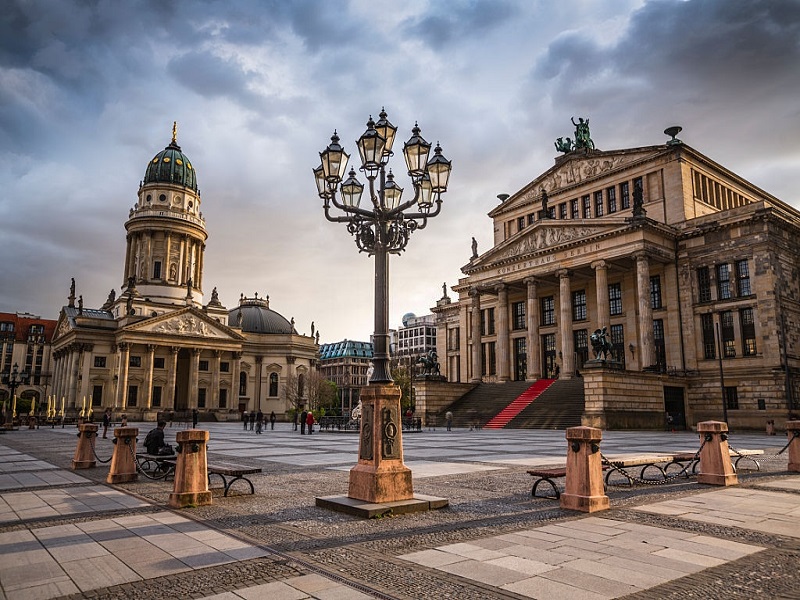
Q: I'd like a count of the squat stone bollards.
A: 6